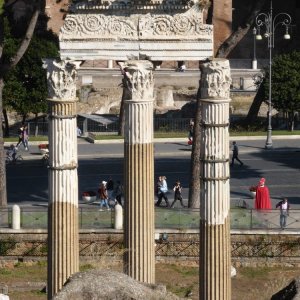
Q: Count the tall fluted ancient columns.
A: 3